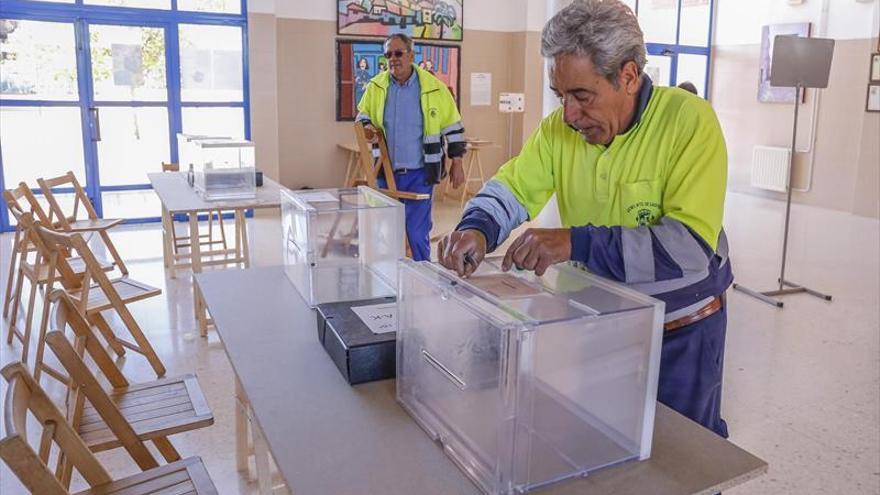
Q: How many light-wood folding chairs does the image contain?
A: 8